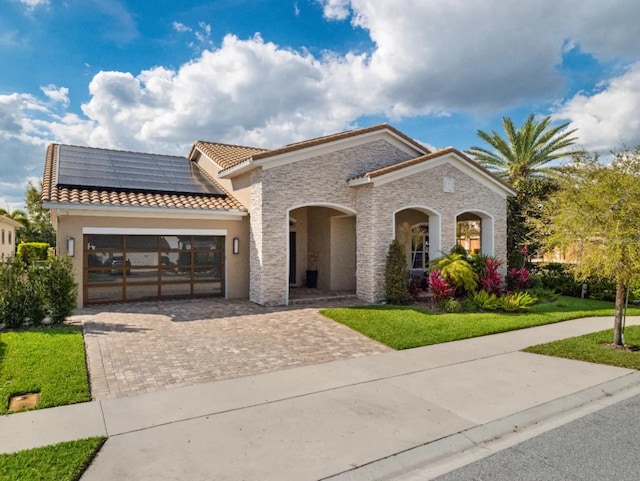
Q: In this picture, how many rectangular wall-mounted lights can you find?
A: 2